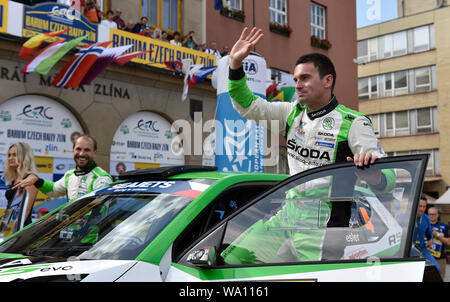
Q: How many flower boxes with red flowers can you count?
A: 3